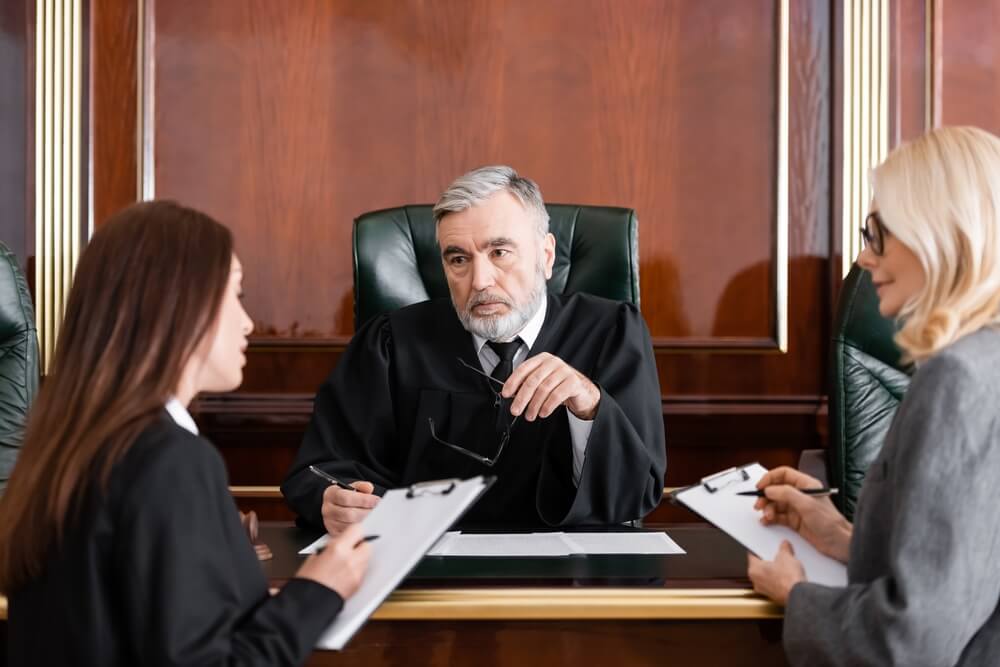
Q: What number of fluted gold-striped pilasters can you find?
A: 2